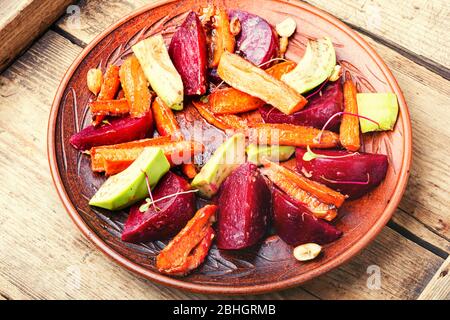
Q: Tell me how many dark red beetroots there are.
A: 8